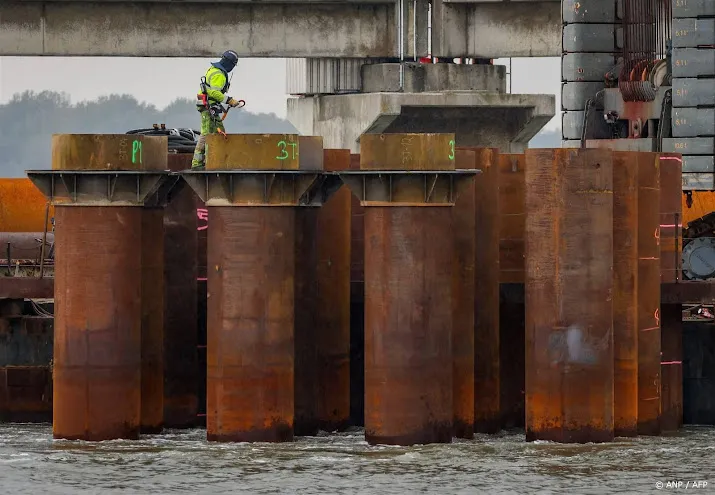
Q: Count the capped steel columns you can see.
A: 3